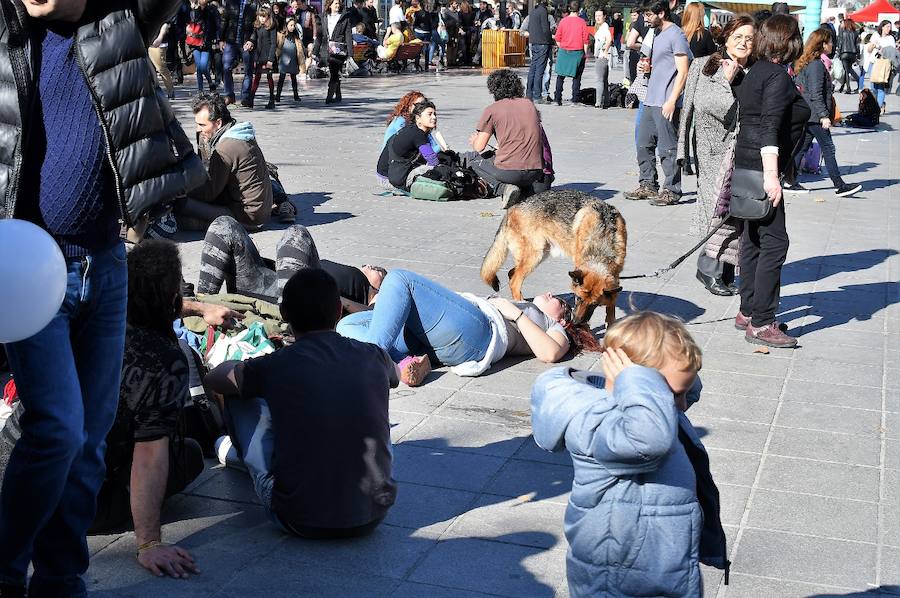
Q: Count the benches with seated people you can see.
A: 2